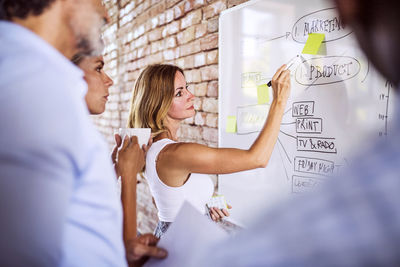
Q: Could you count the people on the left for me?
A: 2